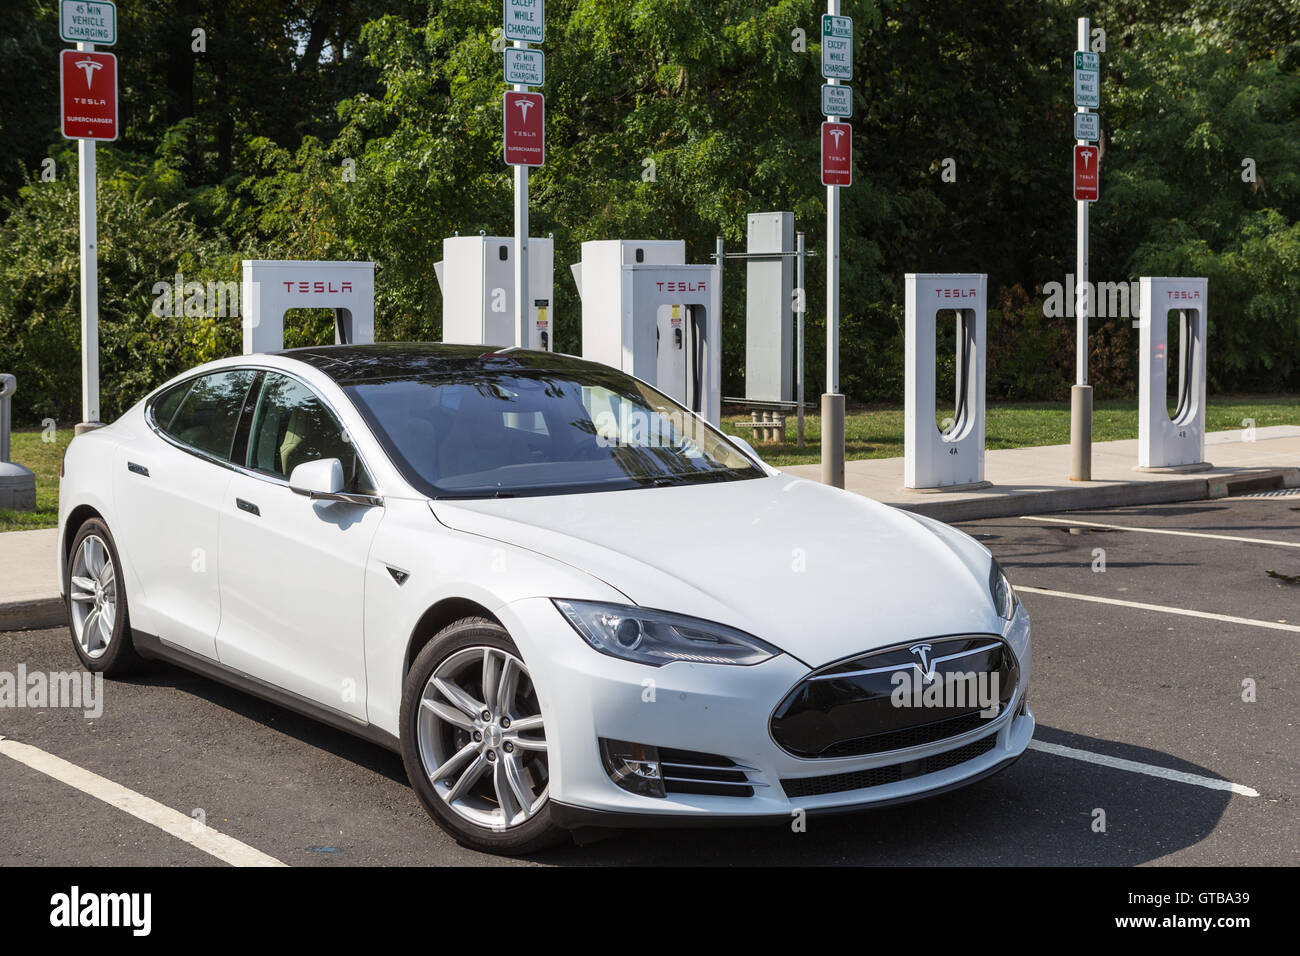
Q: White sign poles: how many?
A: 4